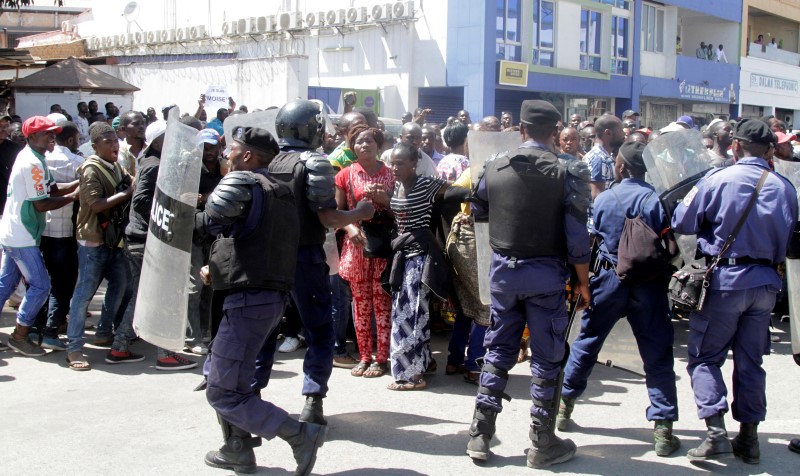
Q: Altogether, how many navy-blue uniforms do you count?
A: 5